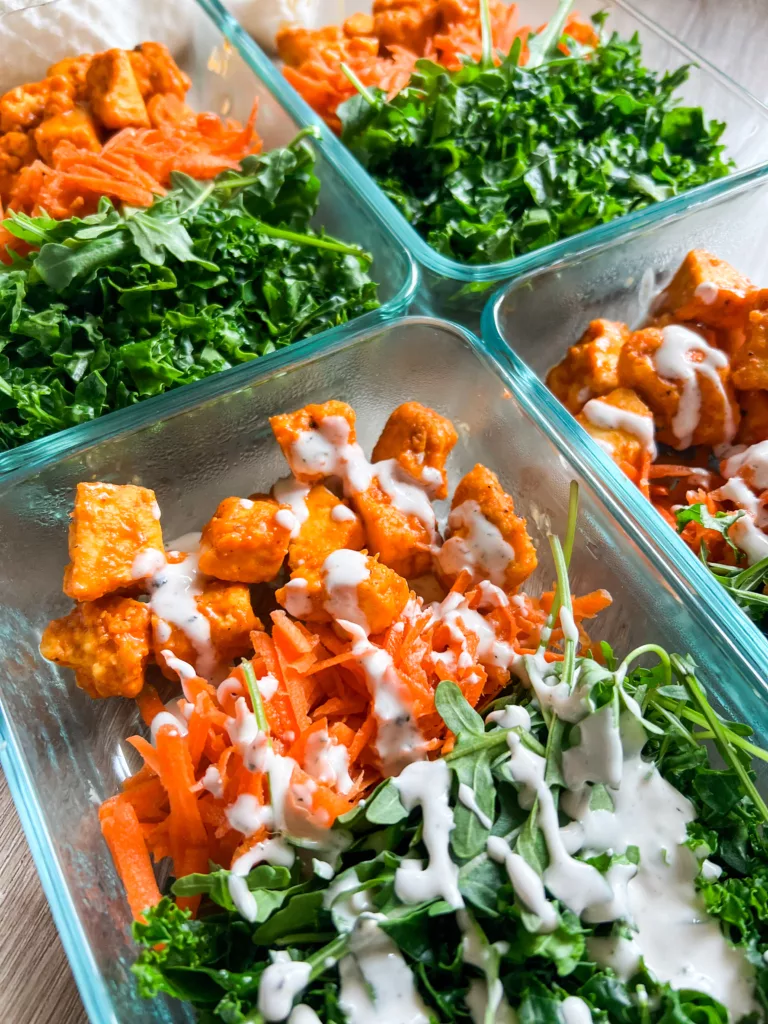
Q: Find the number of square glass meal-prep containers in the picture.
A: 4